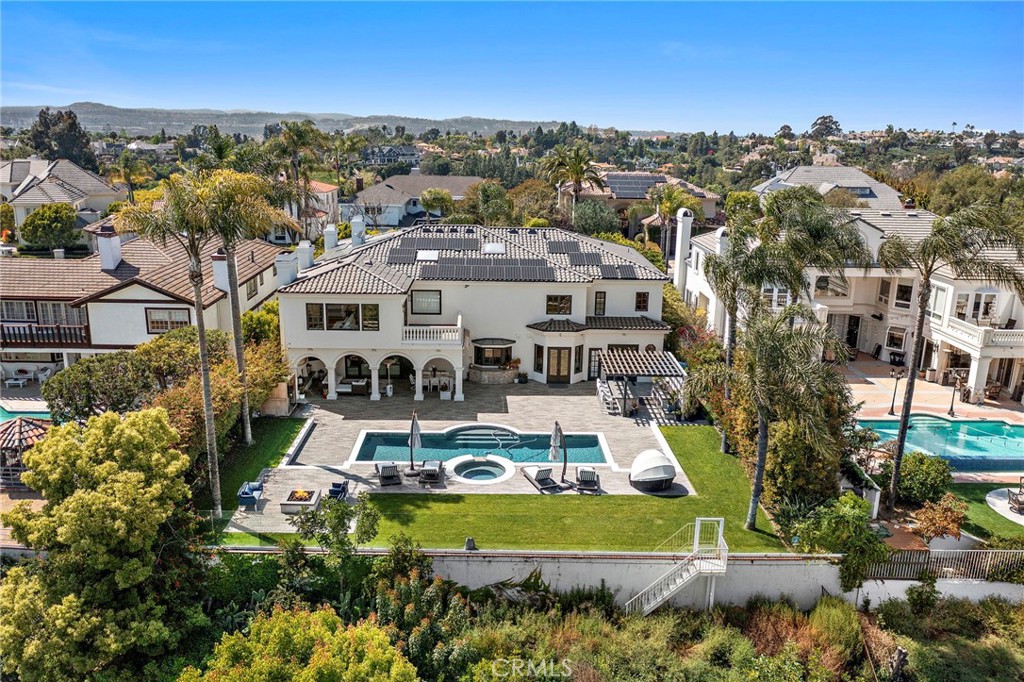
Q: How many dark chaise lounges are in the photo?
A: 4